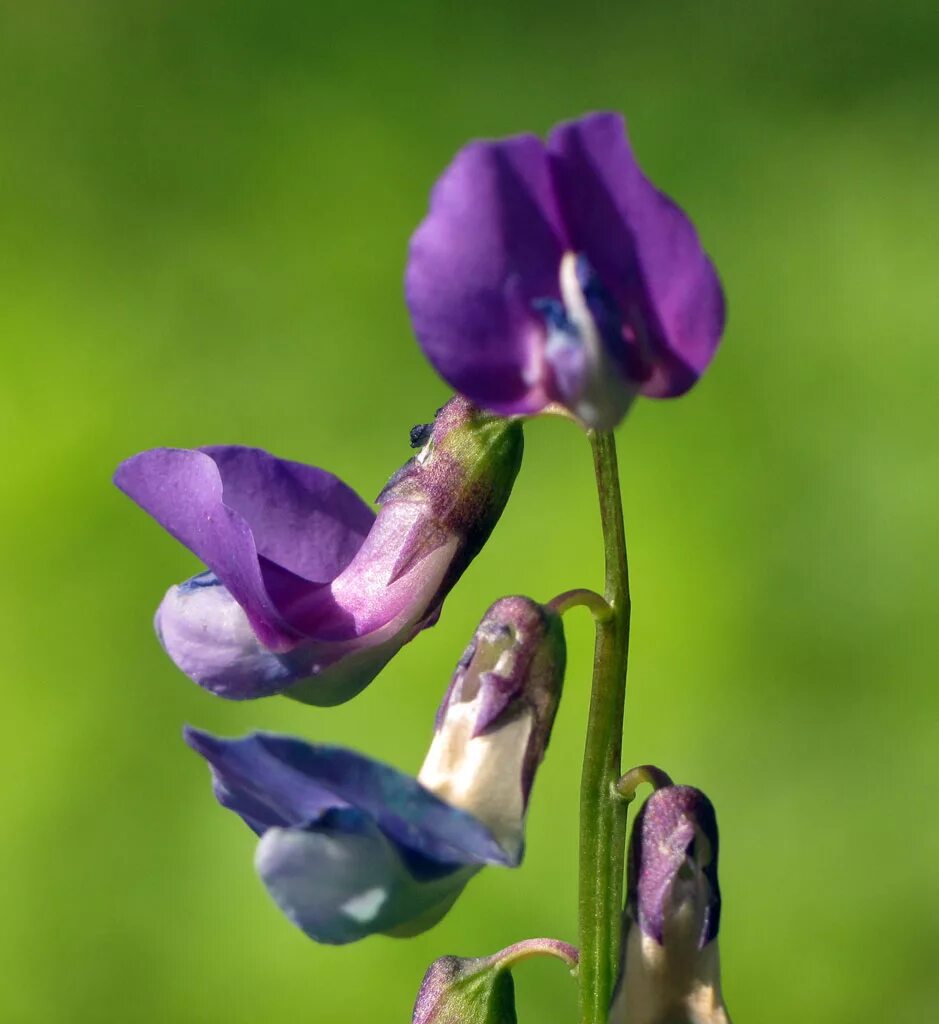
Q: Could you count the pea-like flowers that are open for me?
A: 3